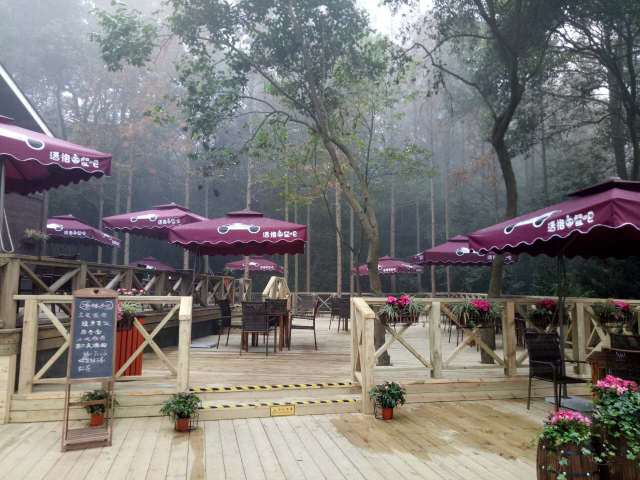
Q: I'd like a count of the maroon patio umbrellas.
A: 9